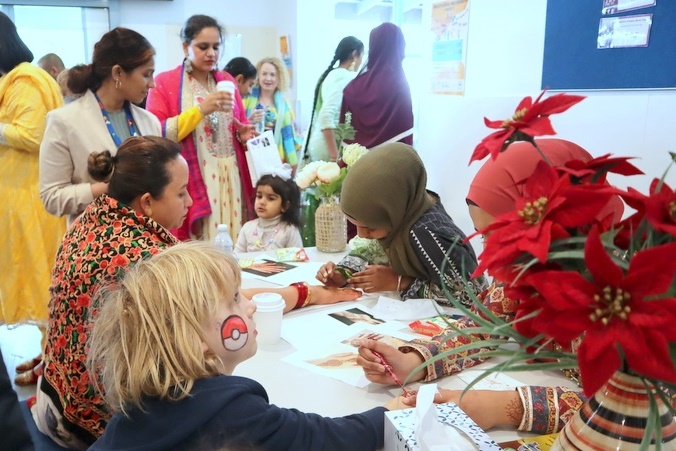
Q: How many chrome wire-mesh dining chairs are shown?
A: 0